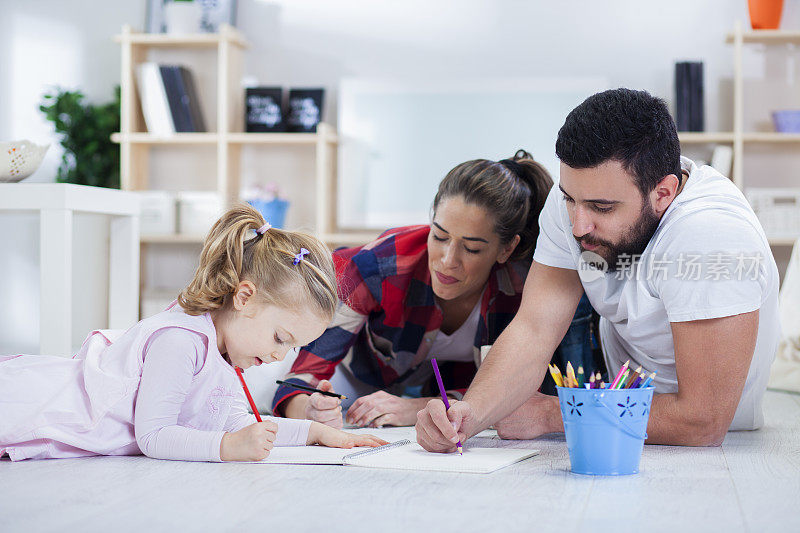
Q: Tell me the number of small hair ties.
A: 2